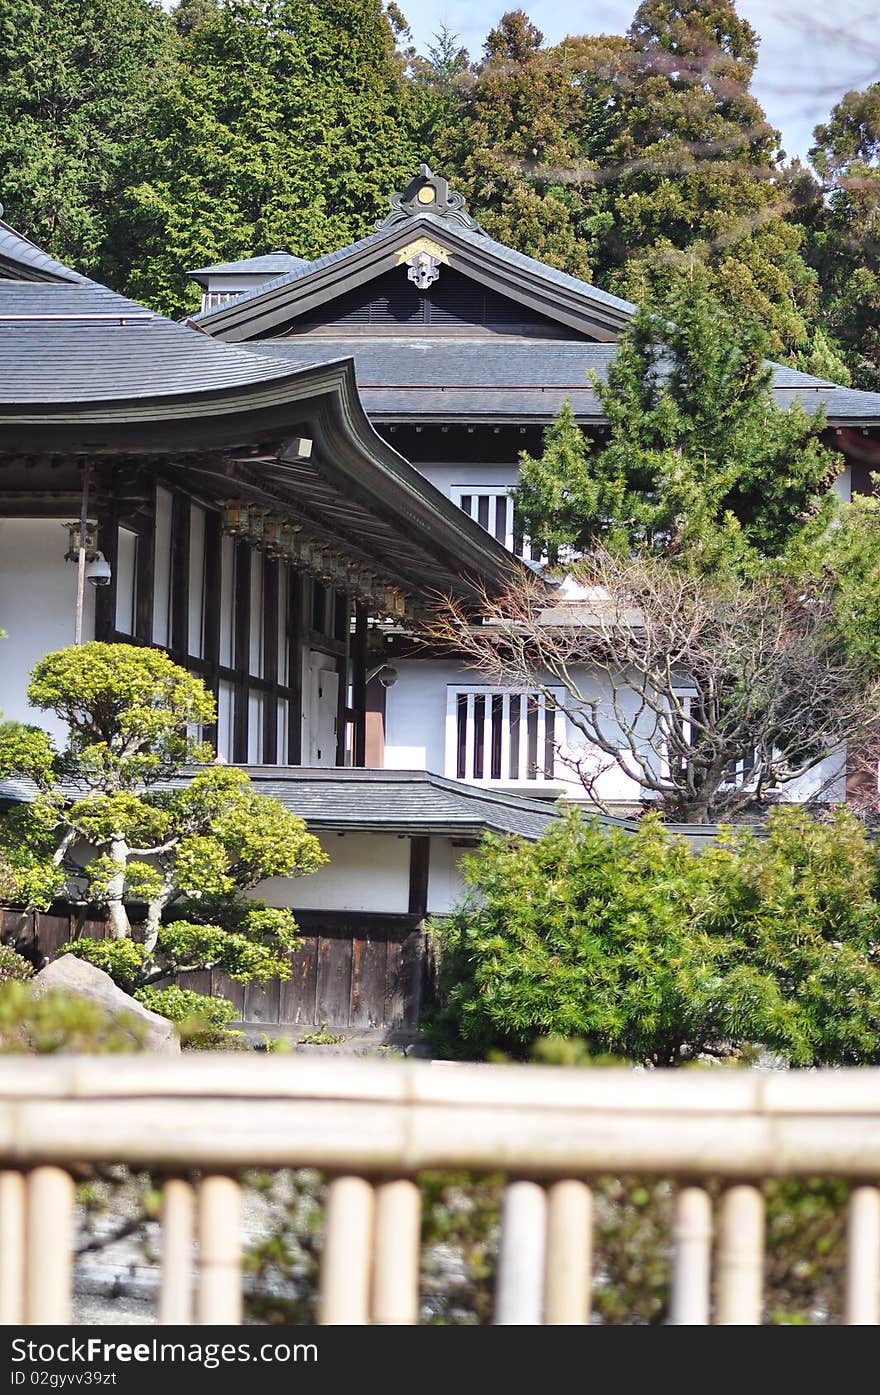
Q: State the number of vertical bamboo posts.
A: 11